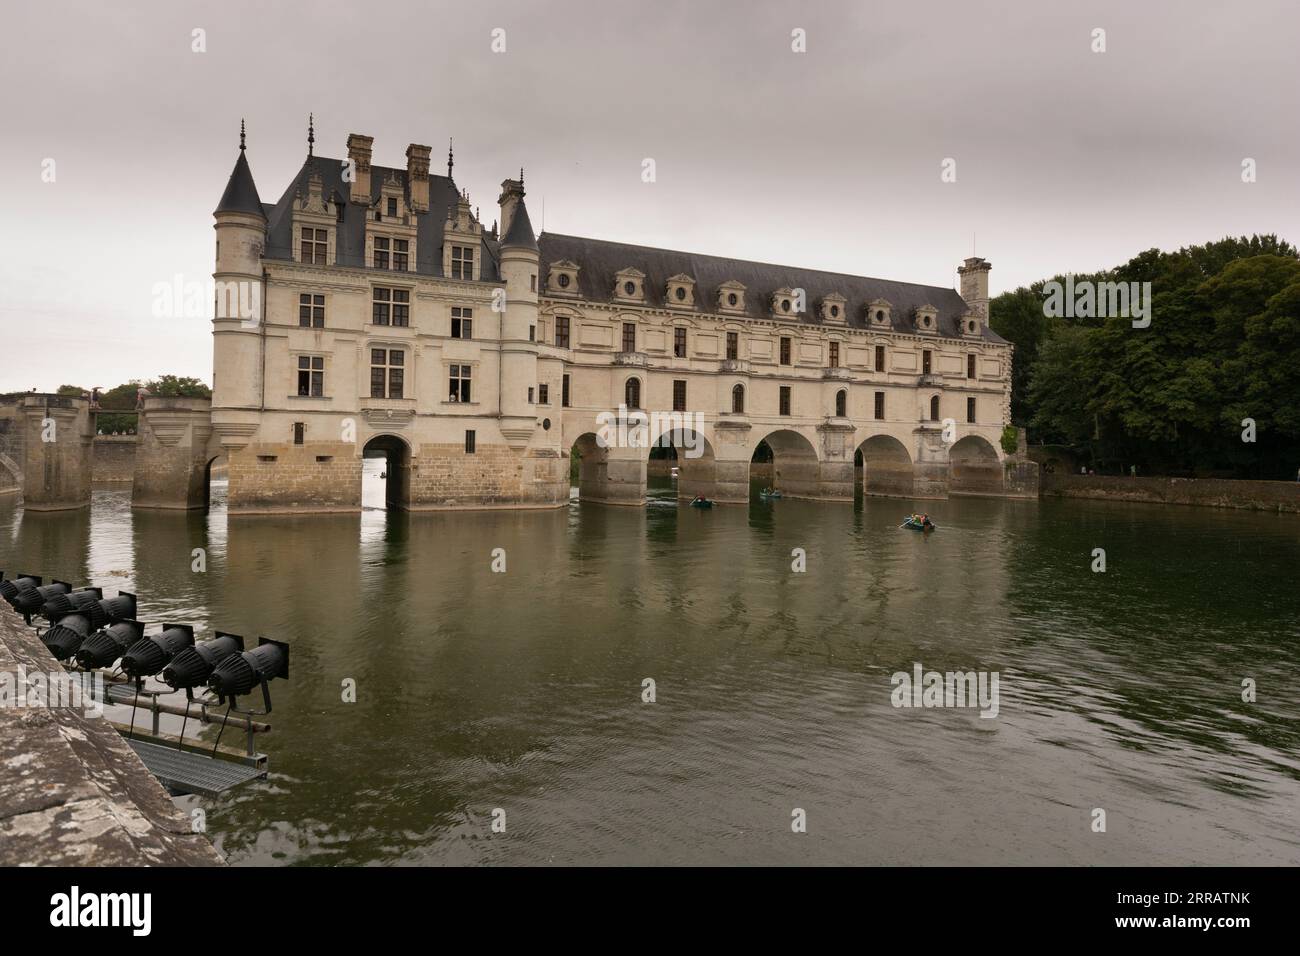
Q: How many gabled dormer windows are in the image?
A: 12